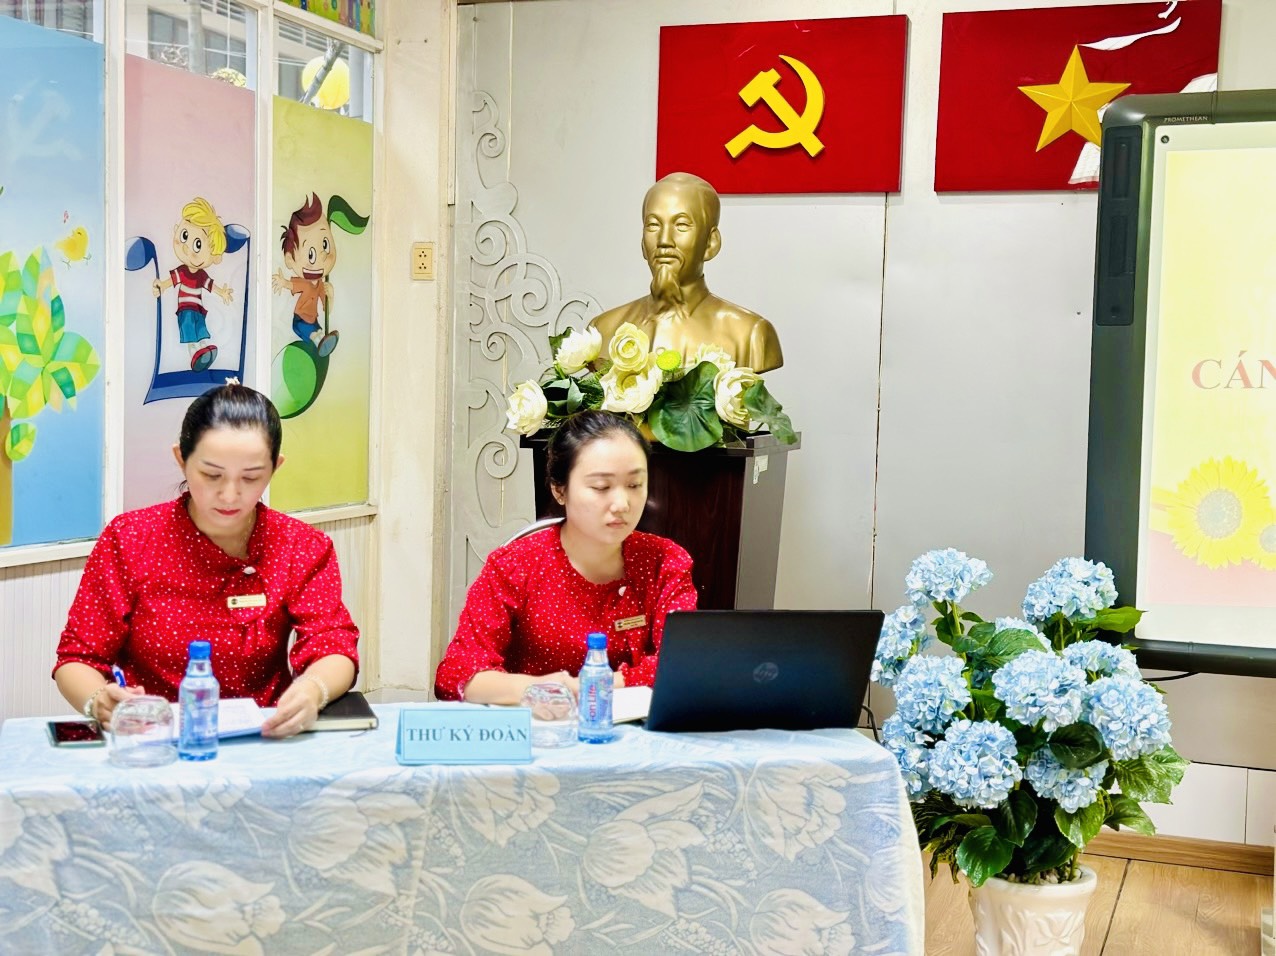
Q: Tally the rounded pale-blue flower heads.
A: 11